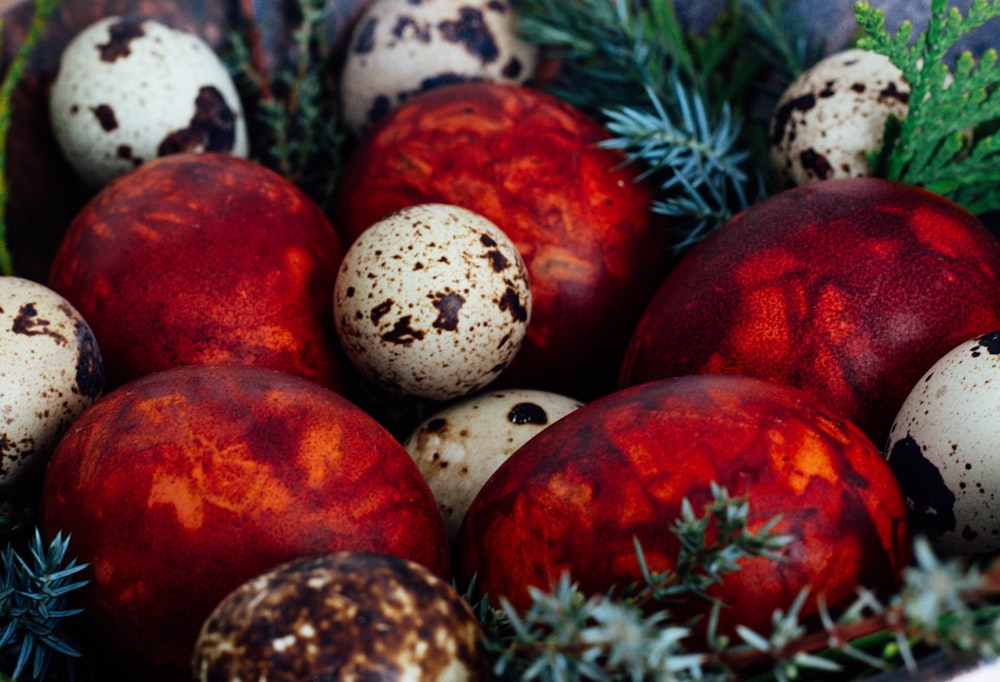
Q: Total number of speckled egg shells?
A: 8